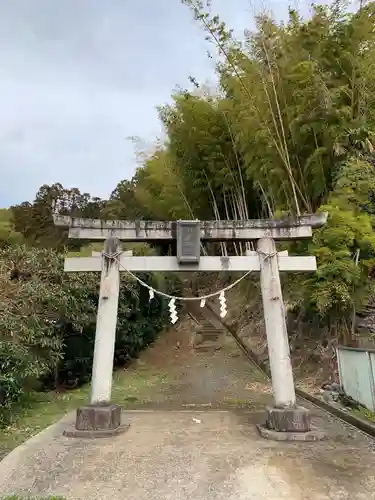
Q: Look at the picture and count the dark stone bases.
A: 2